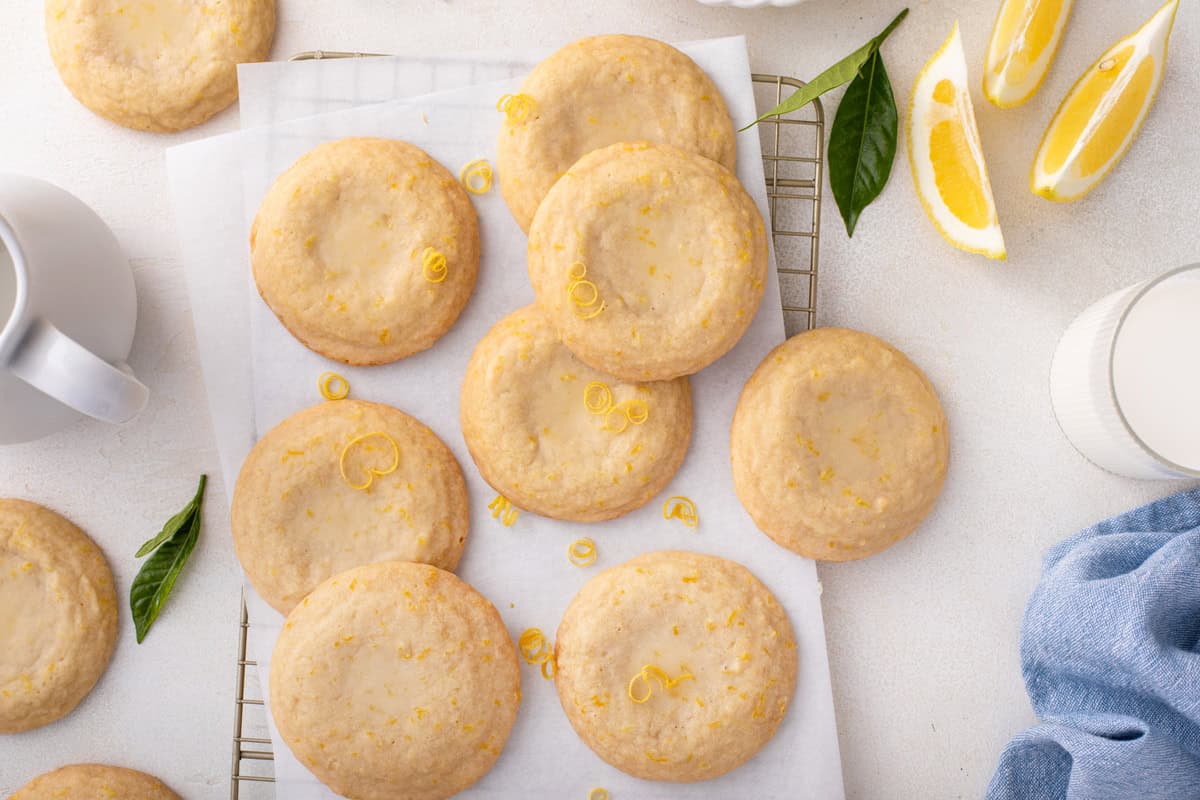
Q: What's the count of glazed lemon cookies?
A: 11